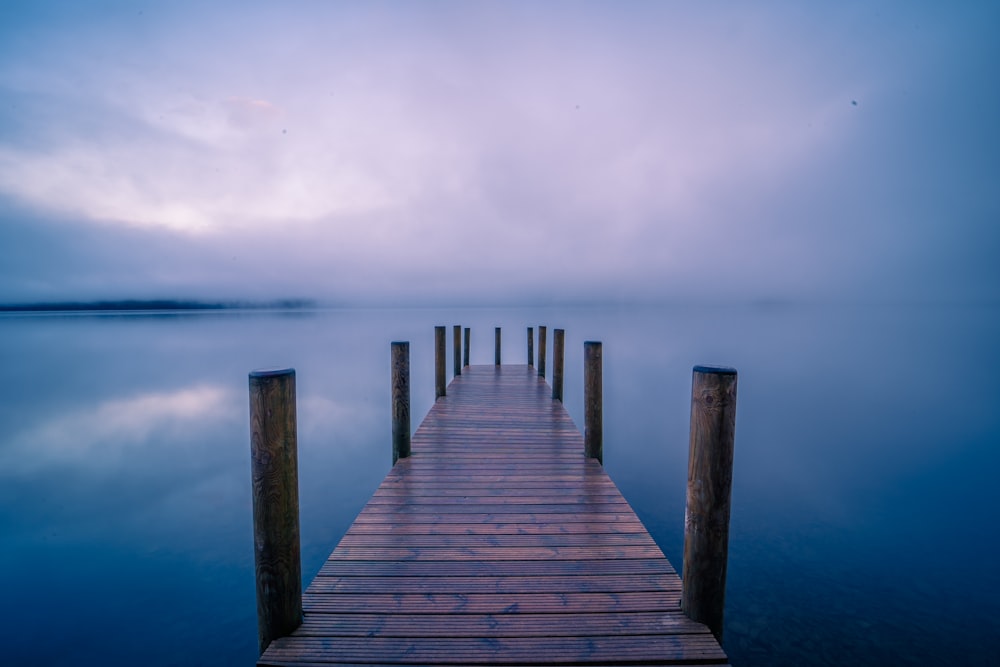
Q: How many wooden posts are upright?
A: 11